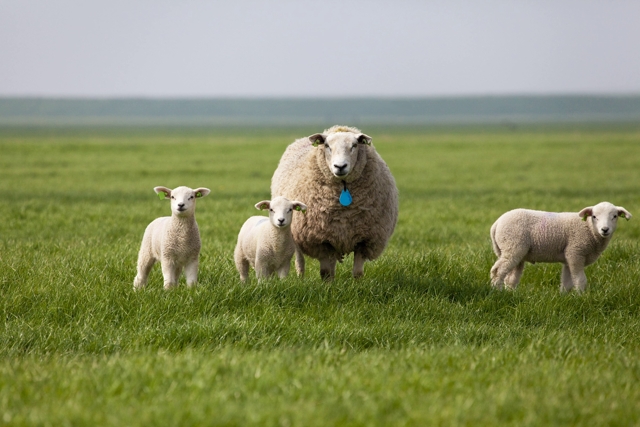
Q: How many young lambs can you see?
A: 3